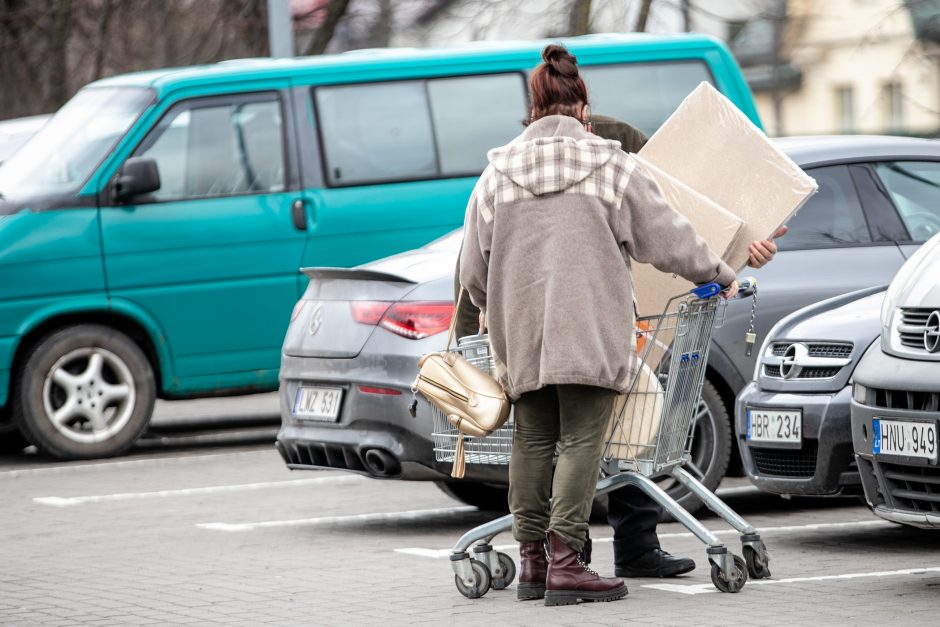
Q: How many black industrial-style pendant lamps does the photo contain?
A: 0